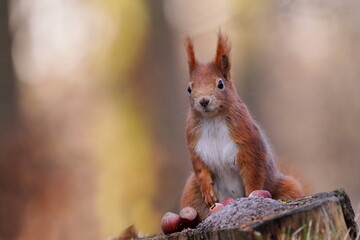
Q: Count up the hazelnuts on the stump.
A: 5